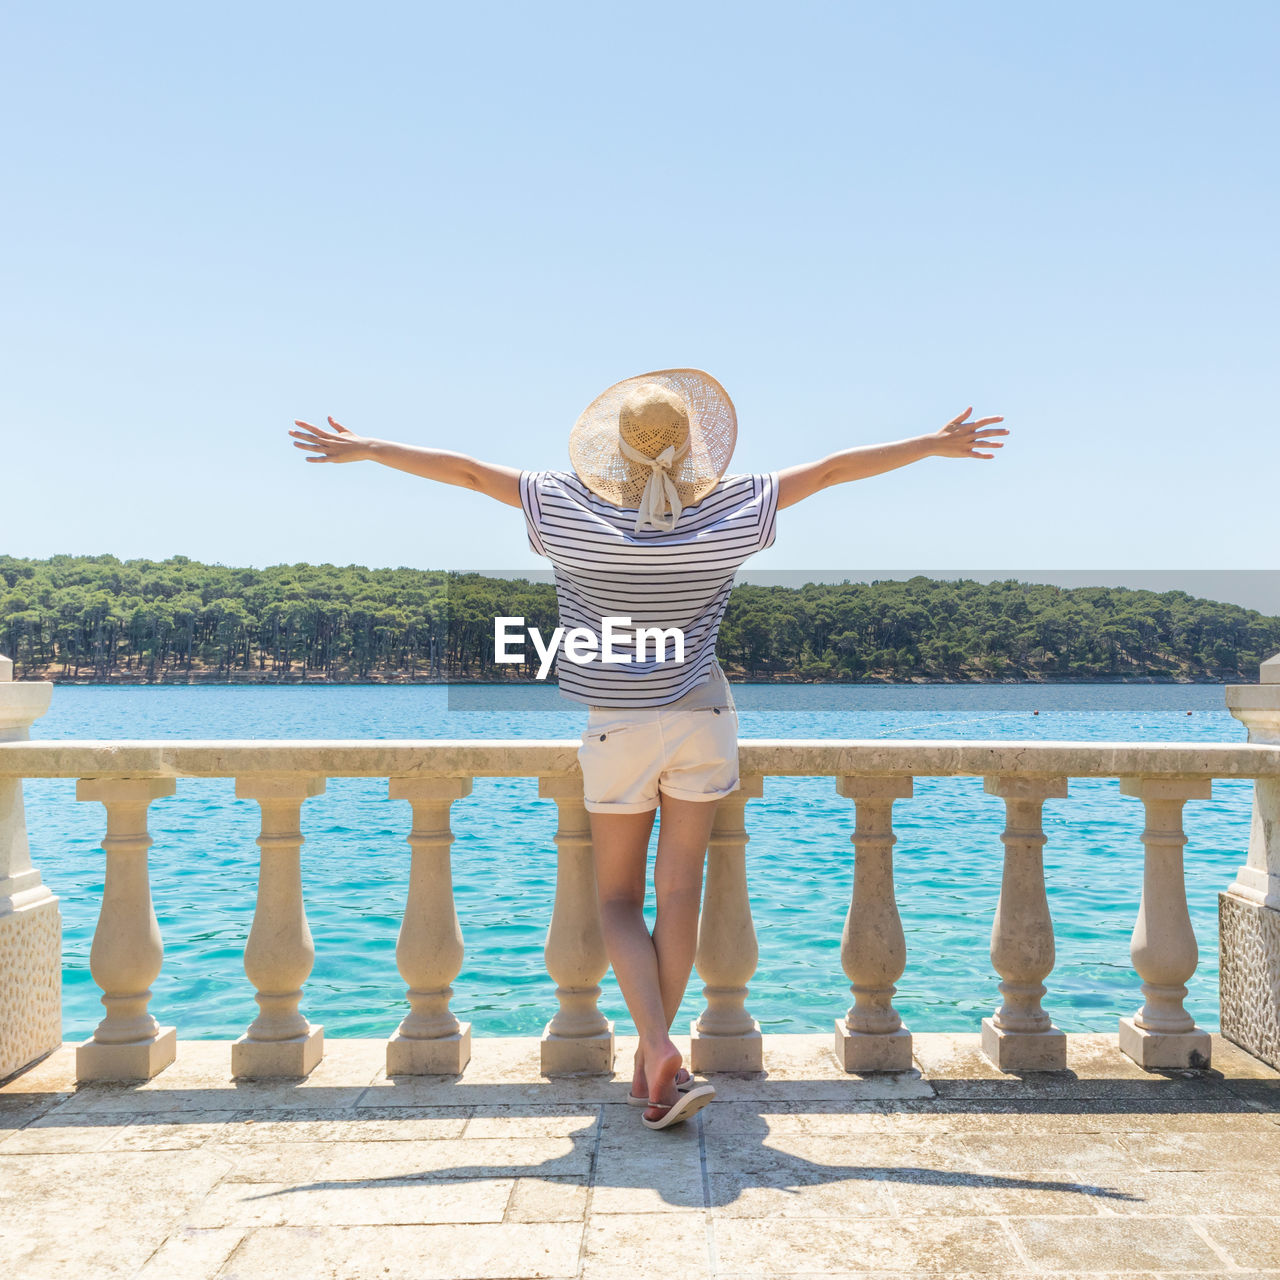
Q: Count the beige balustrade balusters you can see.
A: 8